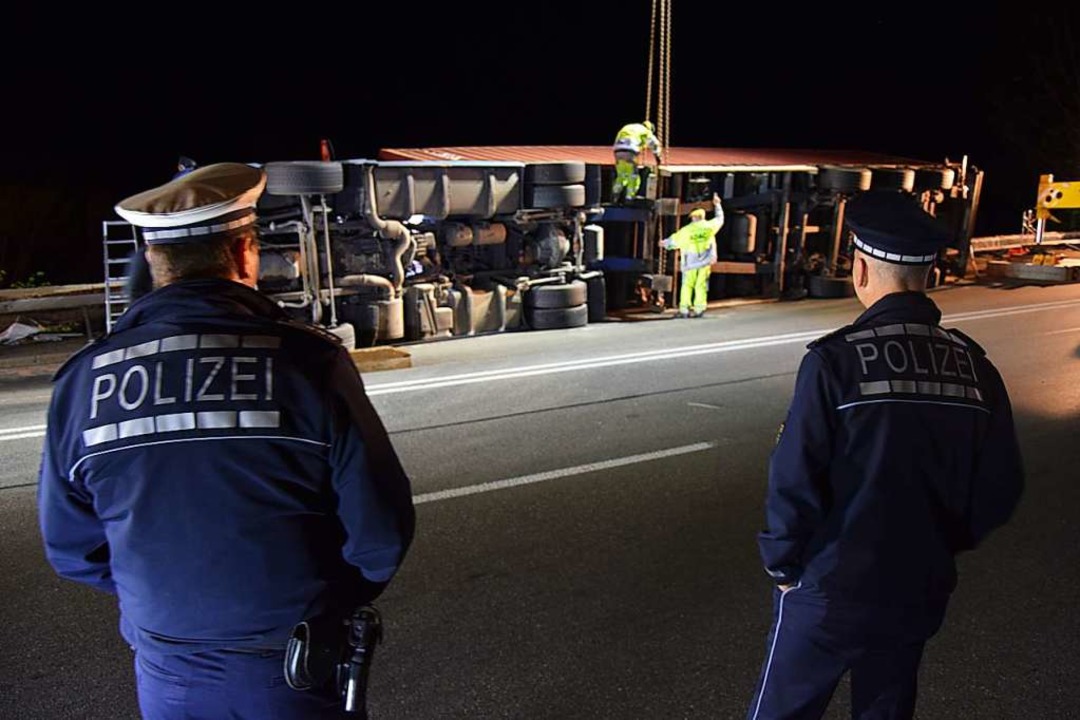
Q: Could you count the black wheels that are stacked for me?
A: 4